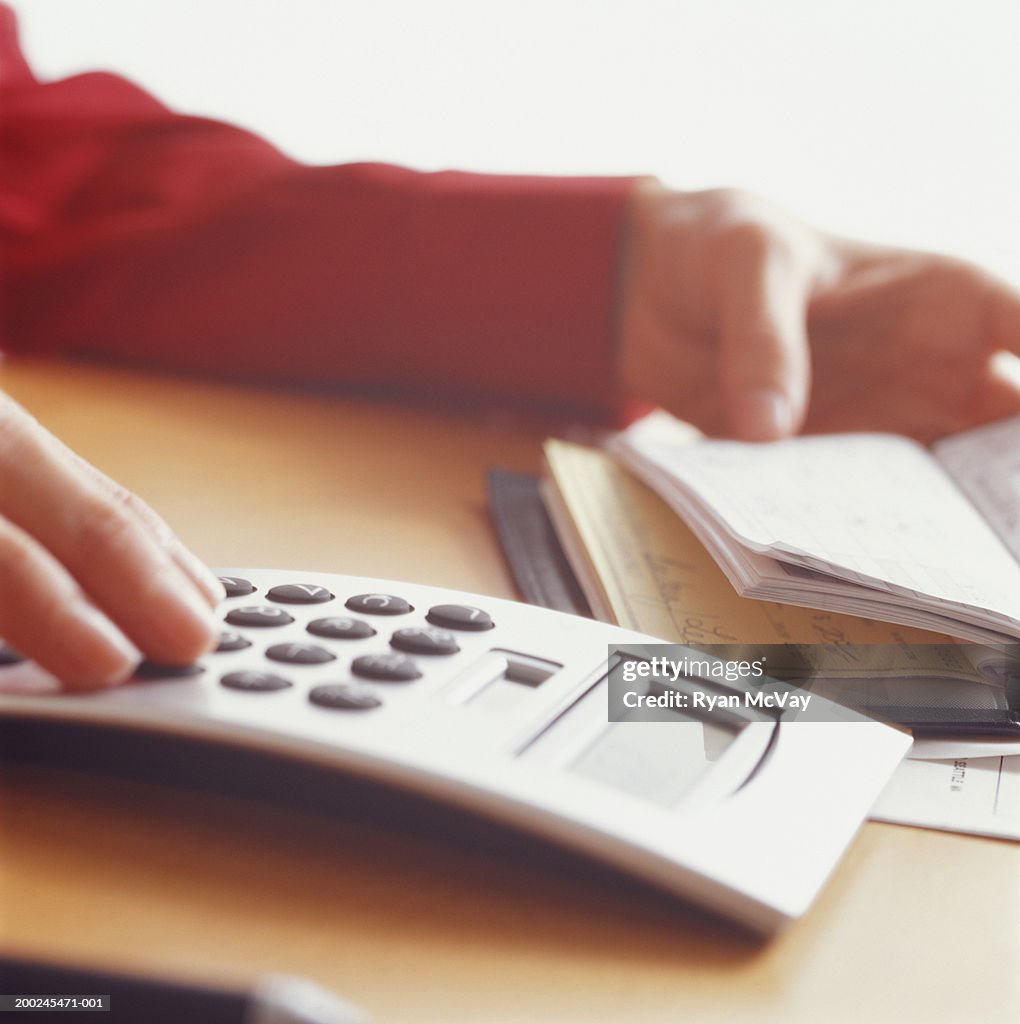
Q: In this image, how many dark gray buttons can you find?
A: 14